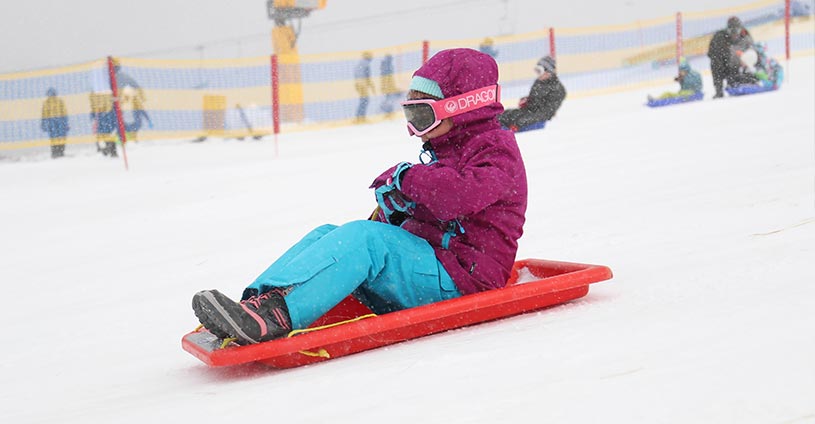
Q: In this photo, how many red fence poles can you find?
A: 6